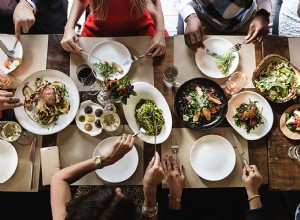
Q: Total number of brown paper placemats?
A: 7